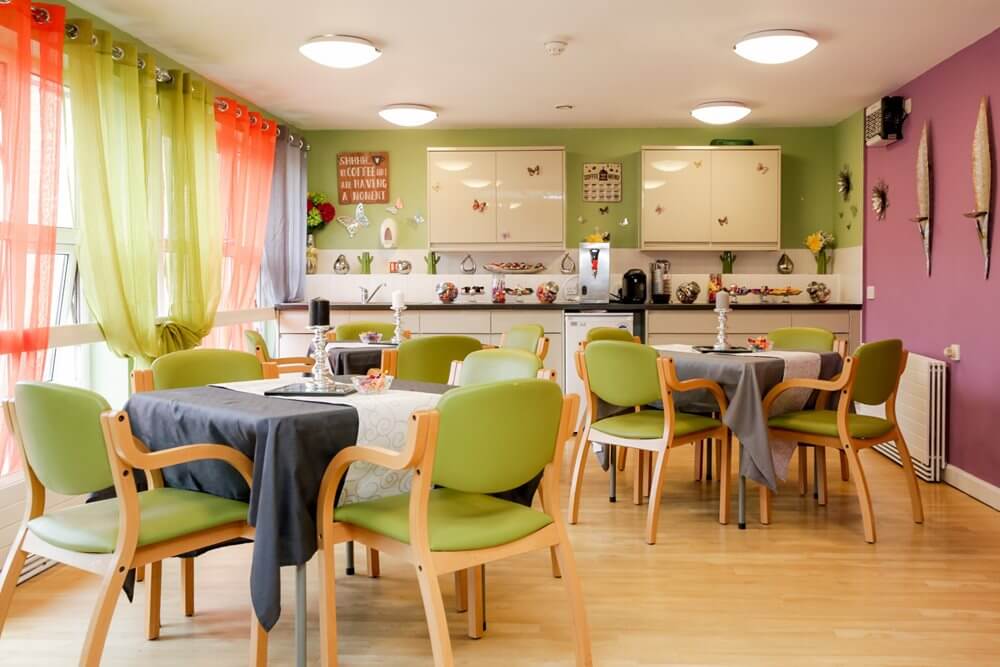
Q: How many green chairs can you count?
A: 12